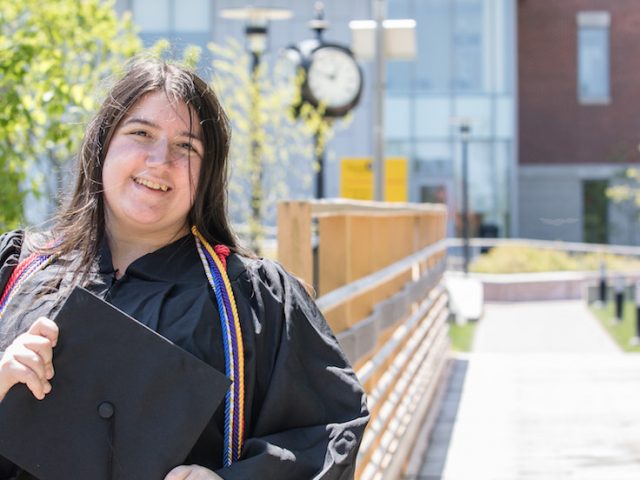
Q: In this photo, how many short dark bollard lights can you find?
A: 3